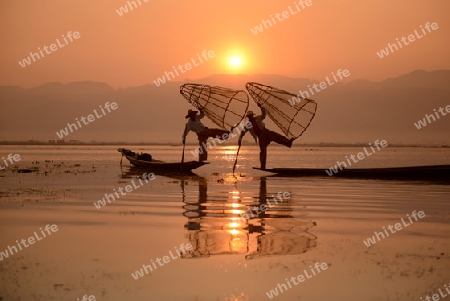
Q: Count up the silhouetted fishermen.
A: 2